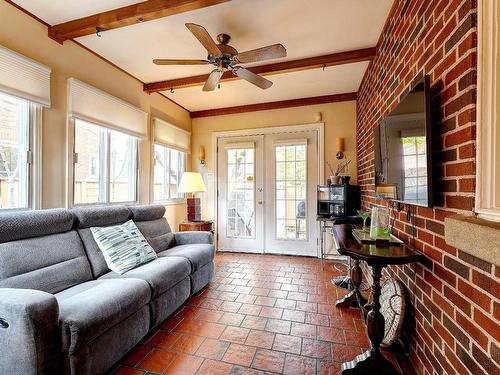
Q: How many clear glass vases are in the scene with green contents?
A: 1